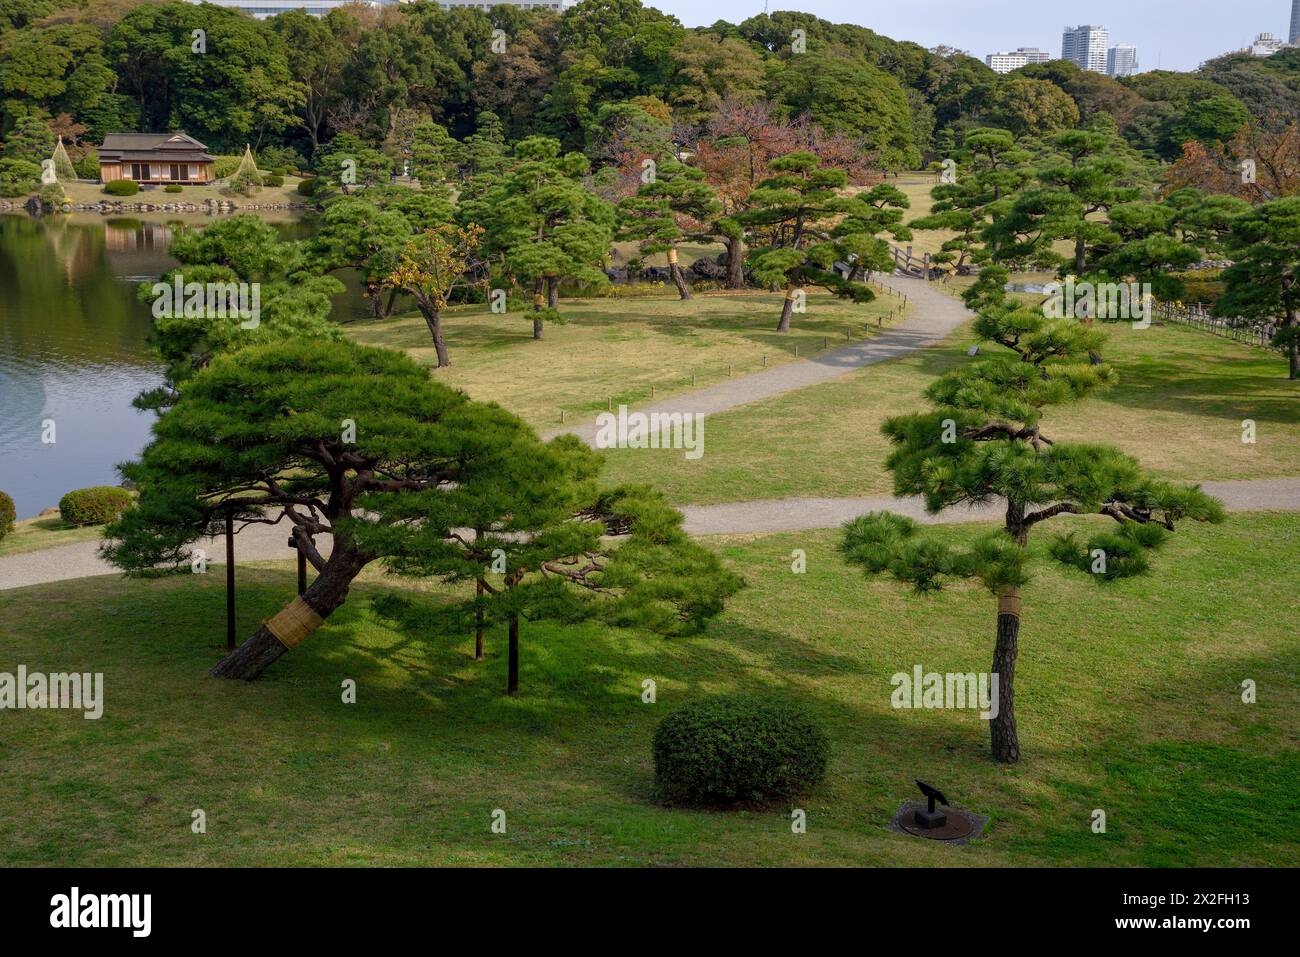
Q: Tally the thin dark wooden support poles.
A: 4